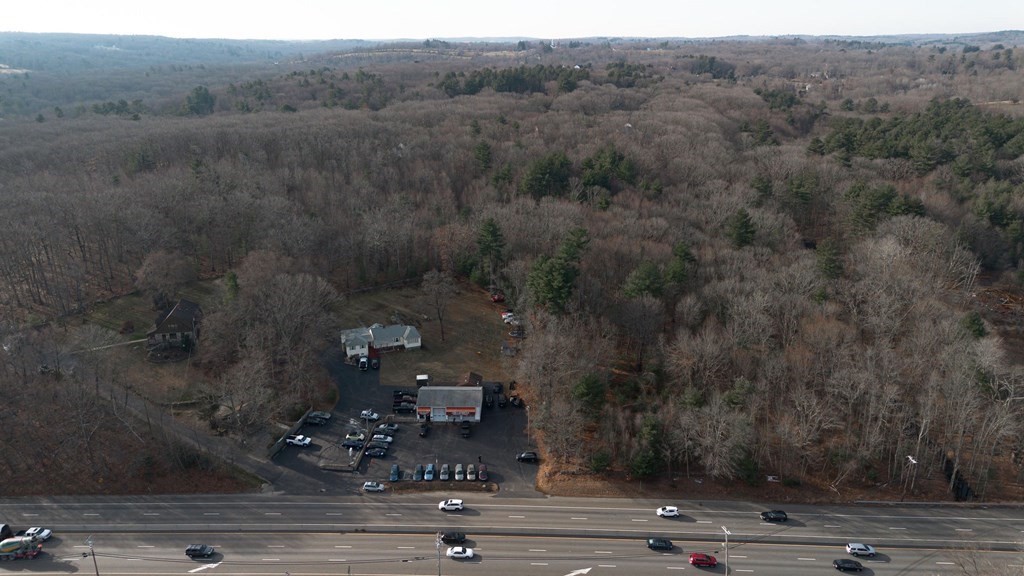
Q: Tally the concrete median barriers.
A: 1